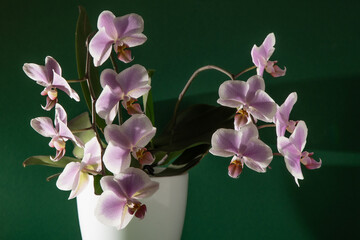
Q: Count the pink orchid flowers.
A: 12